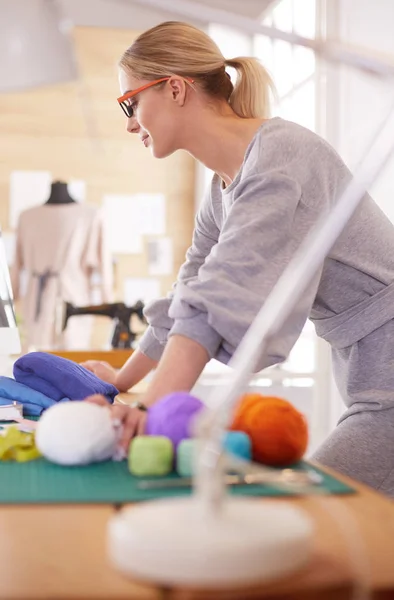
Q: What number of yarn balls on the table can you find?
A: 6